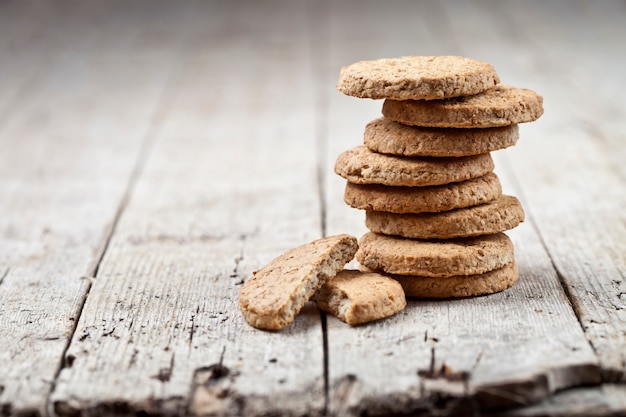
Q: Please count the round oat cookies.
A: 8